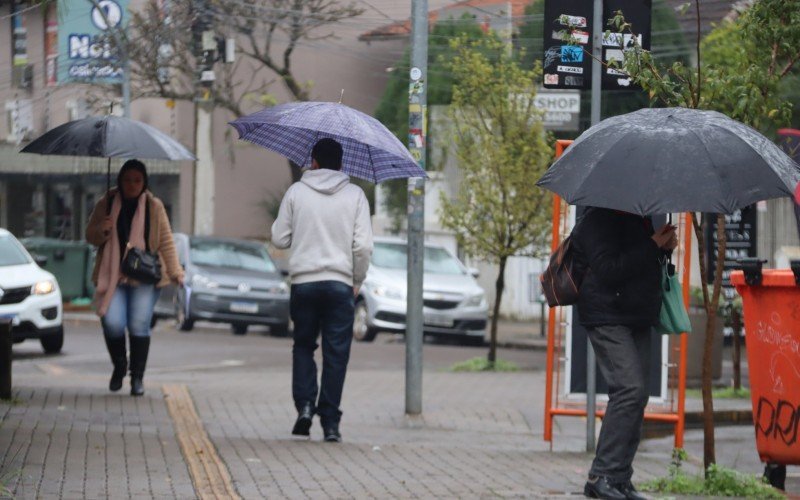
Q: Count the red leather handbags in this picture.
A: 0